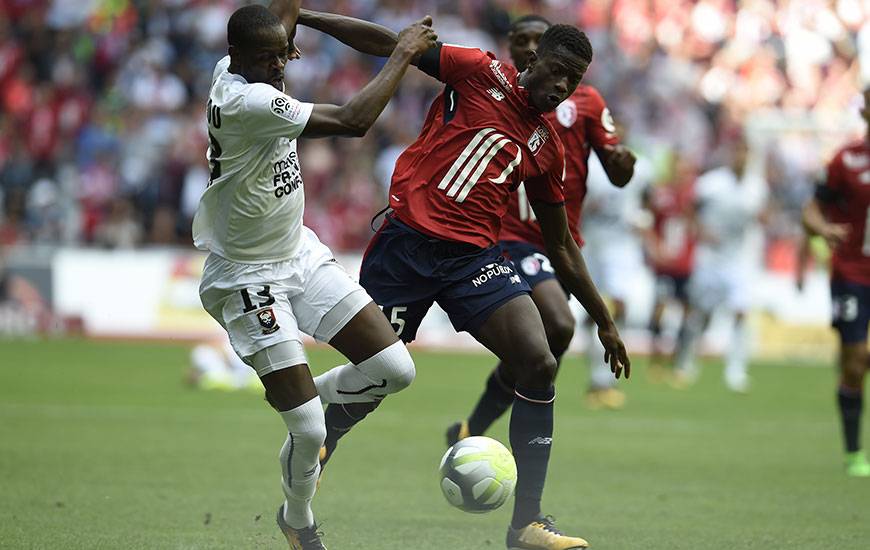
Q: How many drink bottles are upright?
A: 0